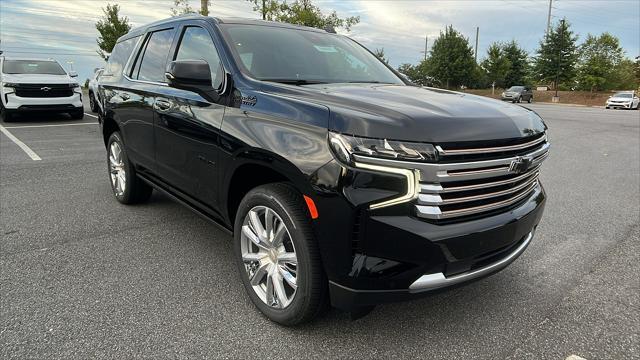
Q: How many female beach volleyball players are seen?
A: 0